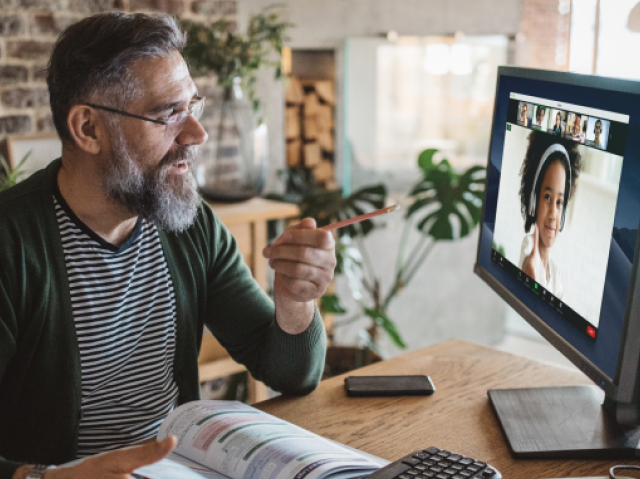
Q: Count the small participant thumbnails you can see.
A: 5